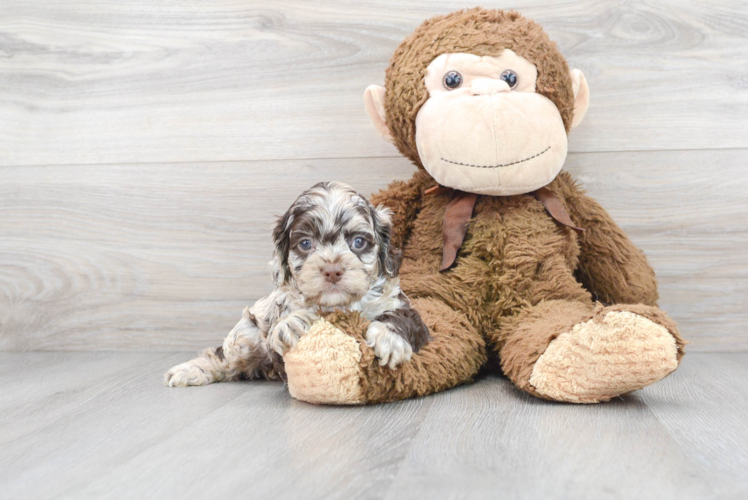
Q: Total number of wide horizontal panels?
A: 2